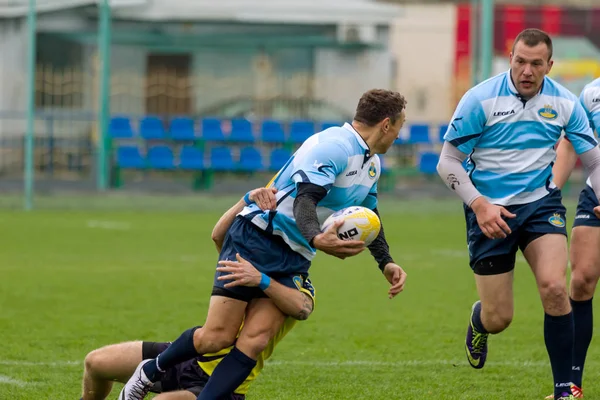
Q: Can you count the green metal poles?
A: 3